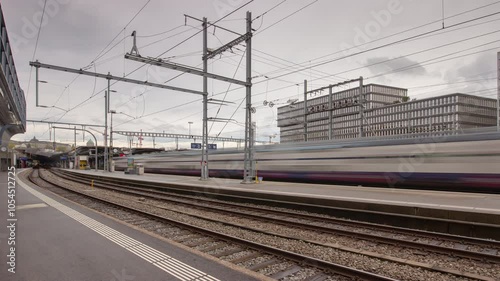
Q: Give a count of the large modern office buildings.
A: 2